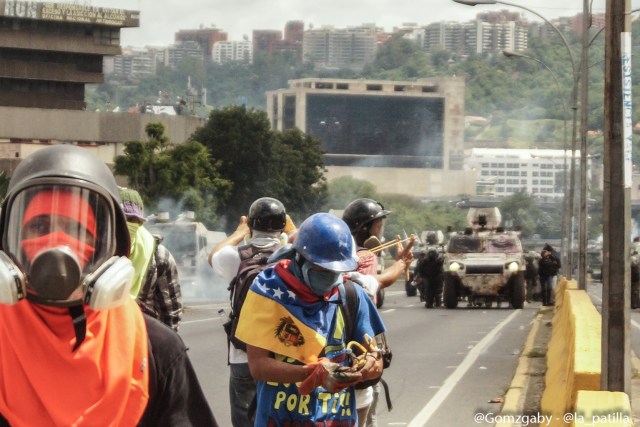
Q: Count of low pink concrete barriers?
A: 0